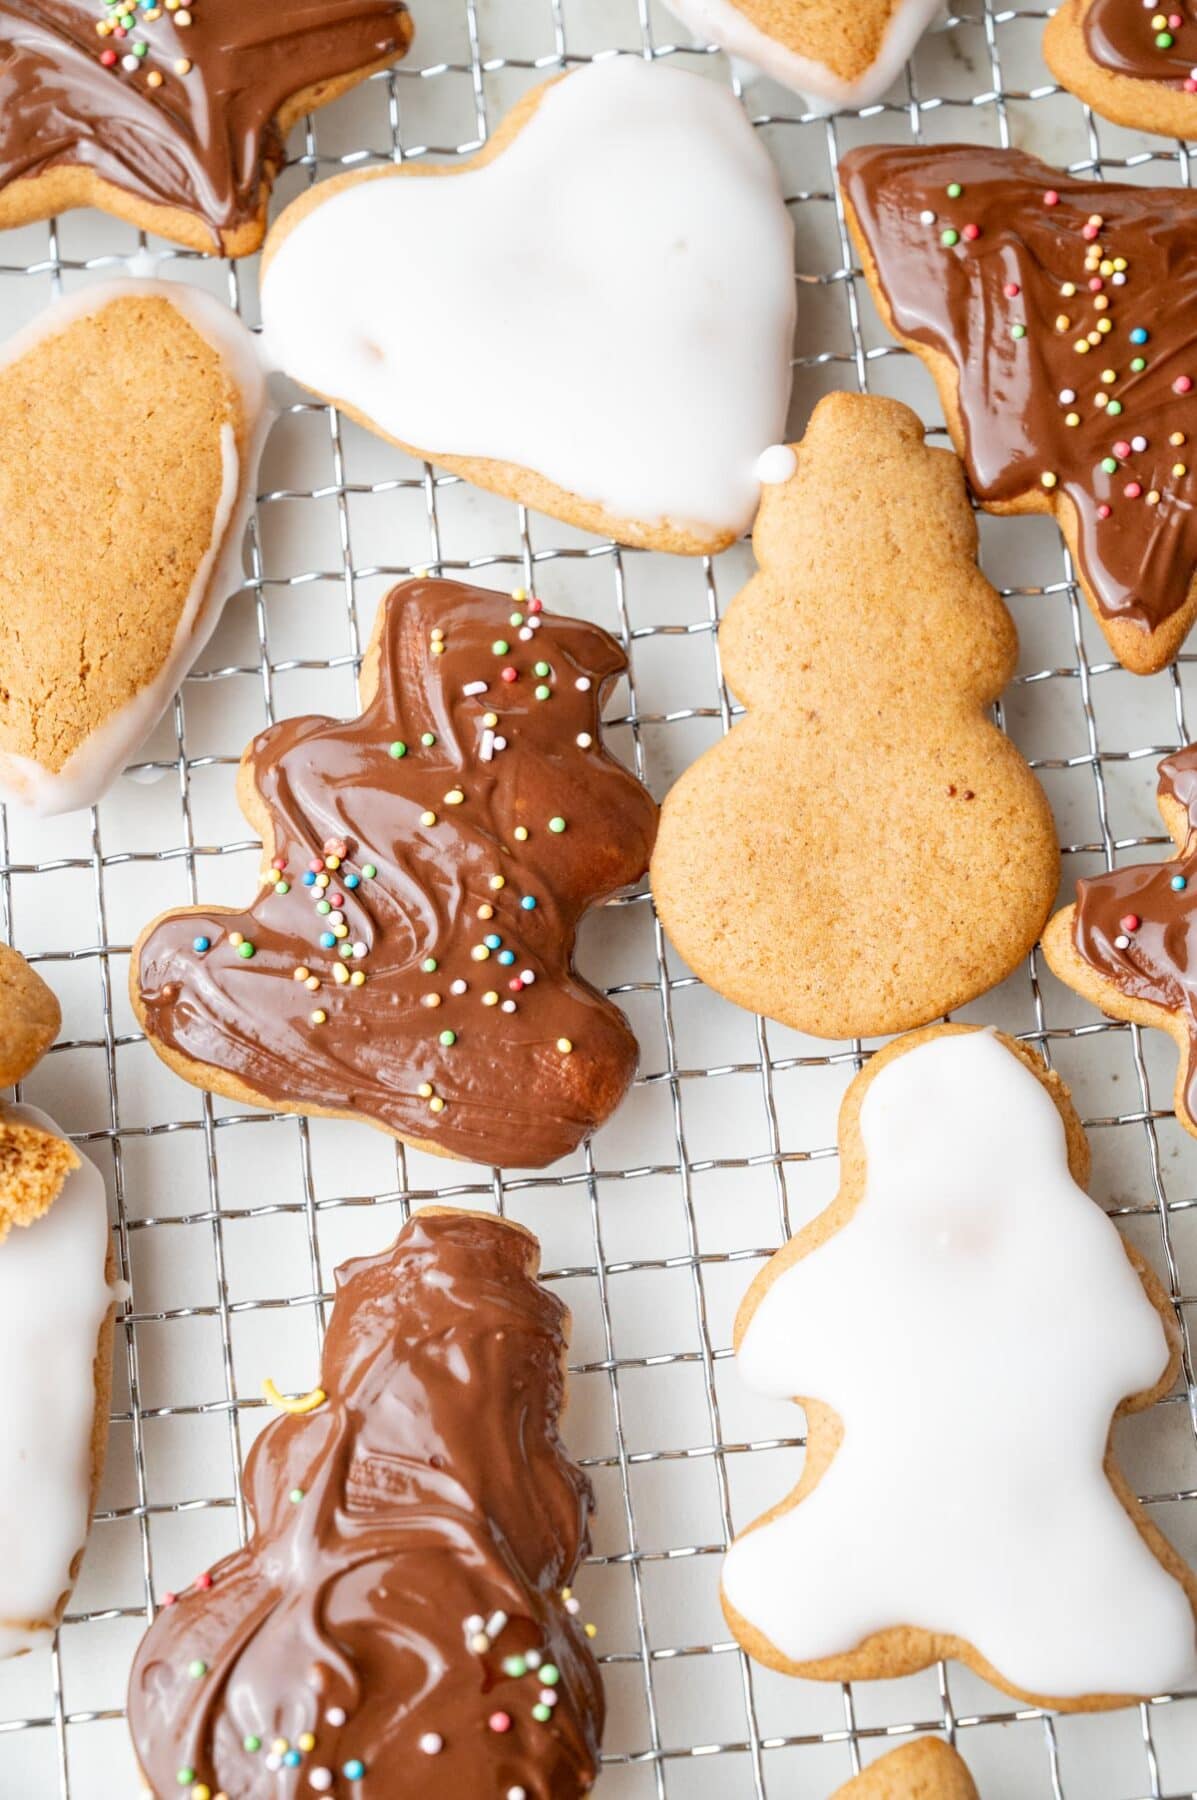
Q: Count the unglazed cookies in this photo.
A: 3